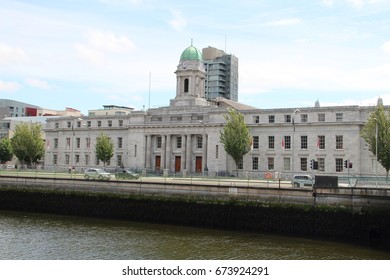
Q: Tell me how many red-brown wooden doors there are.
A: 3